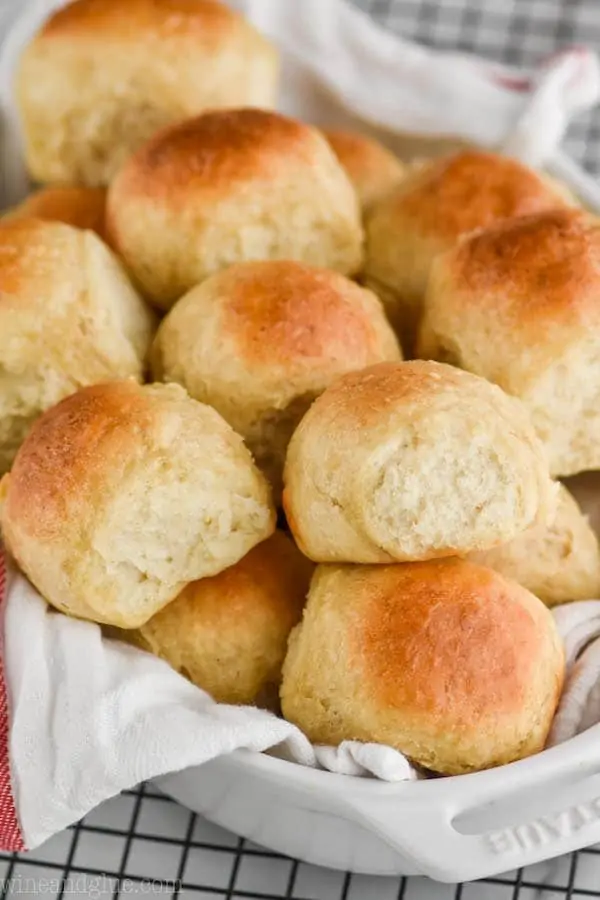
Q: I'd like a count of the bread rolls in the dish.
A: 13